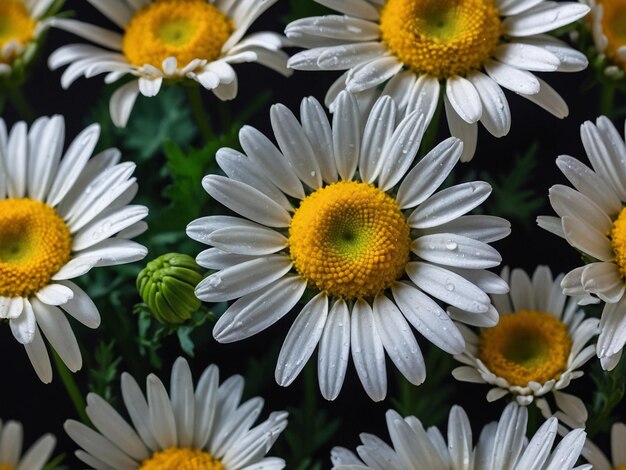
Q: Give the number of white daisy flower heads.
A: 12